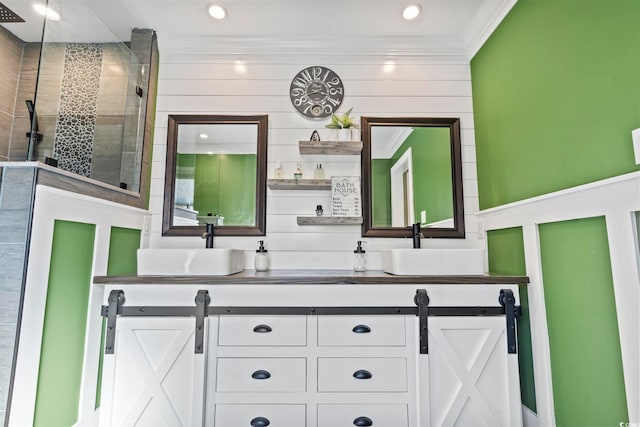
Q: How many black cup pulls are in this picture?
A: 6